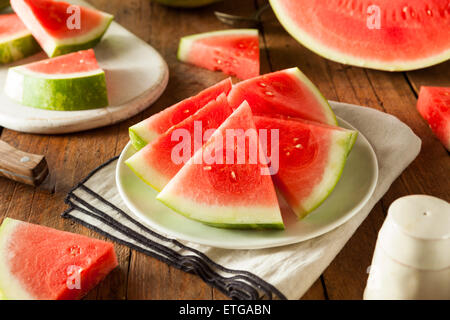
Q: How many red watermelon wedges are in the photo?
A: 11